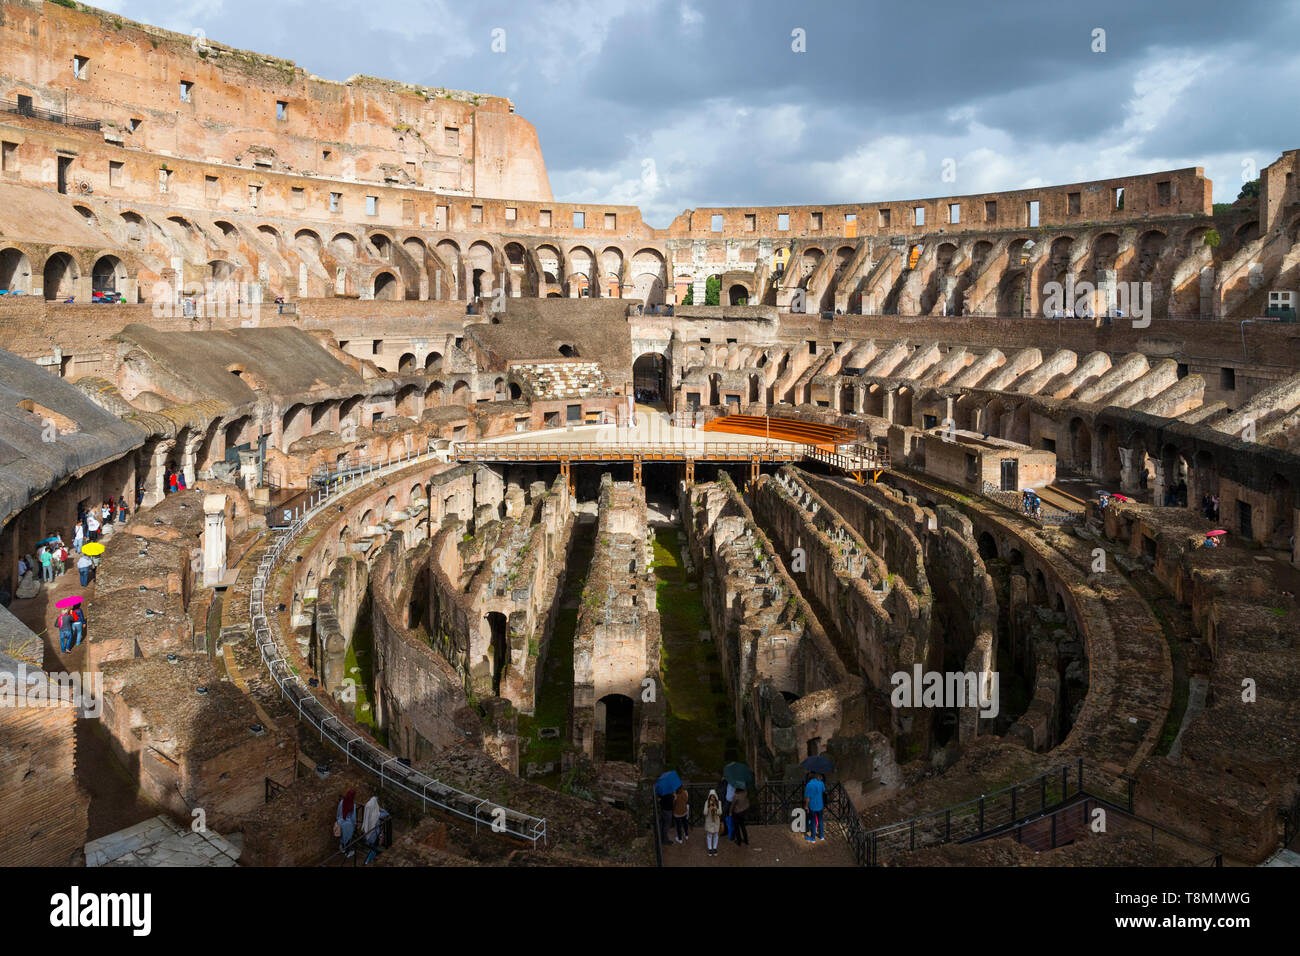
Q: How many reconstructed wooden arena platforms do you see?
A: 1